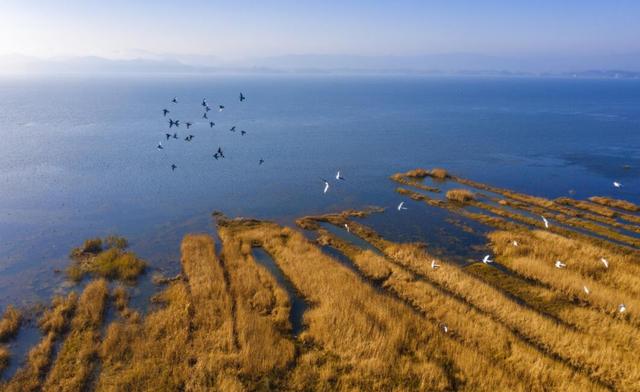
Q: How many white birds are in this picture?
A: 14